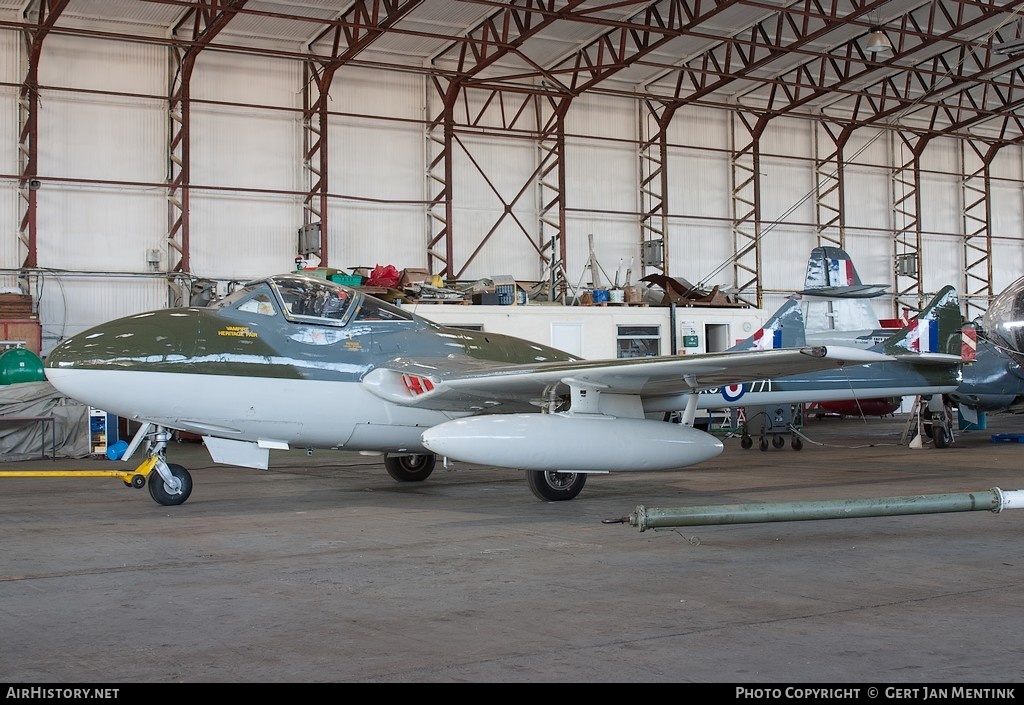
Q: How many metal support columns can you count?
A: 10